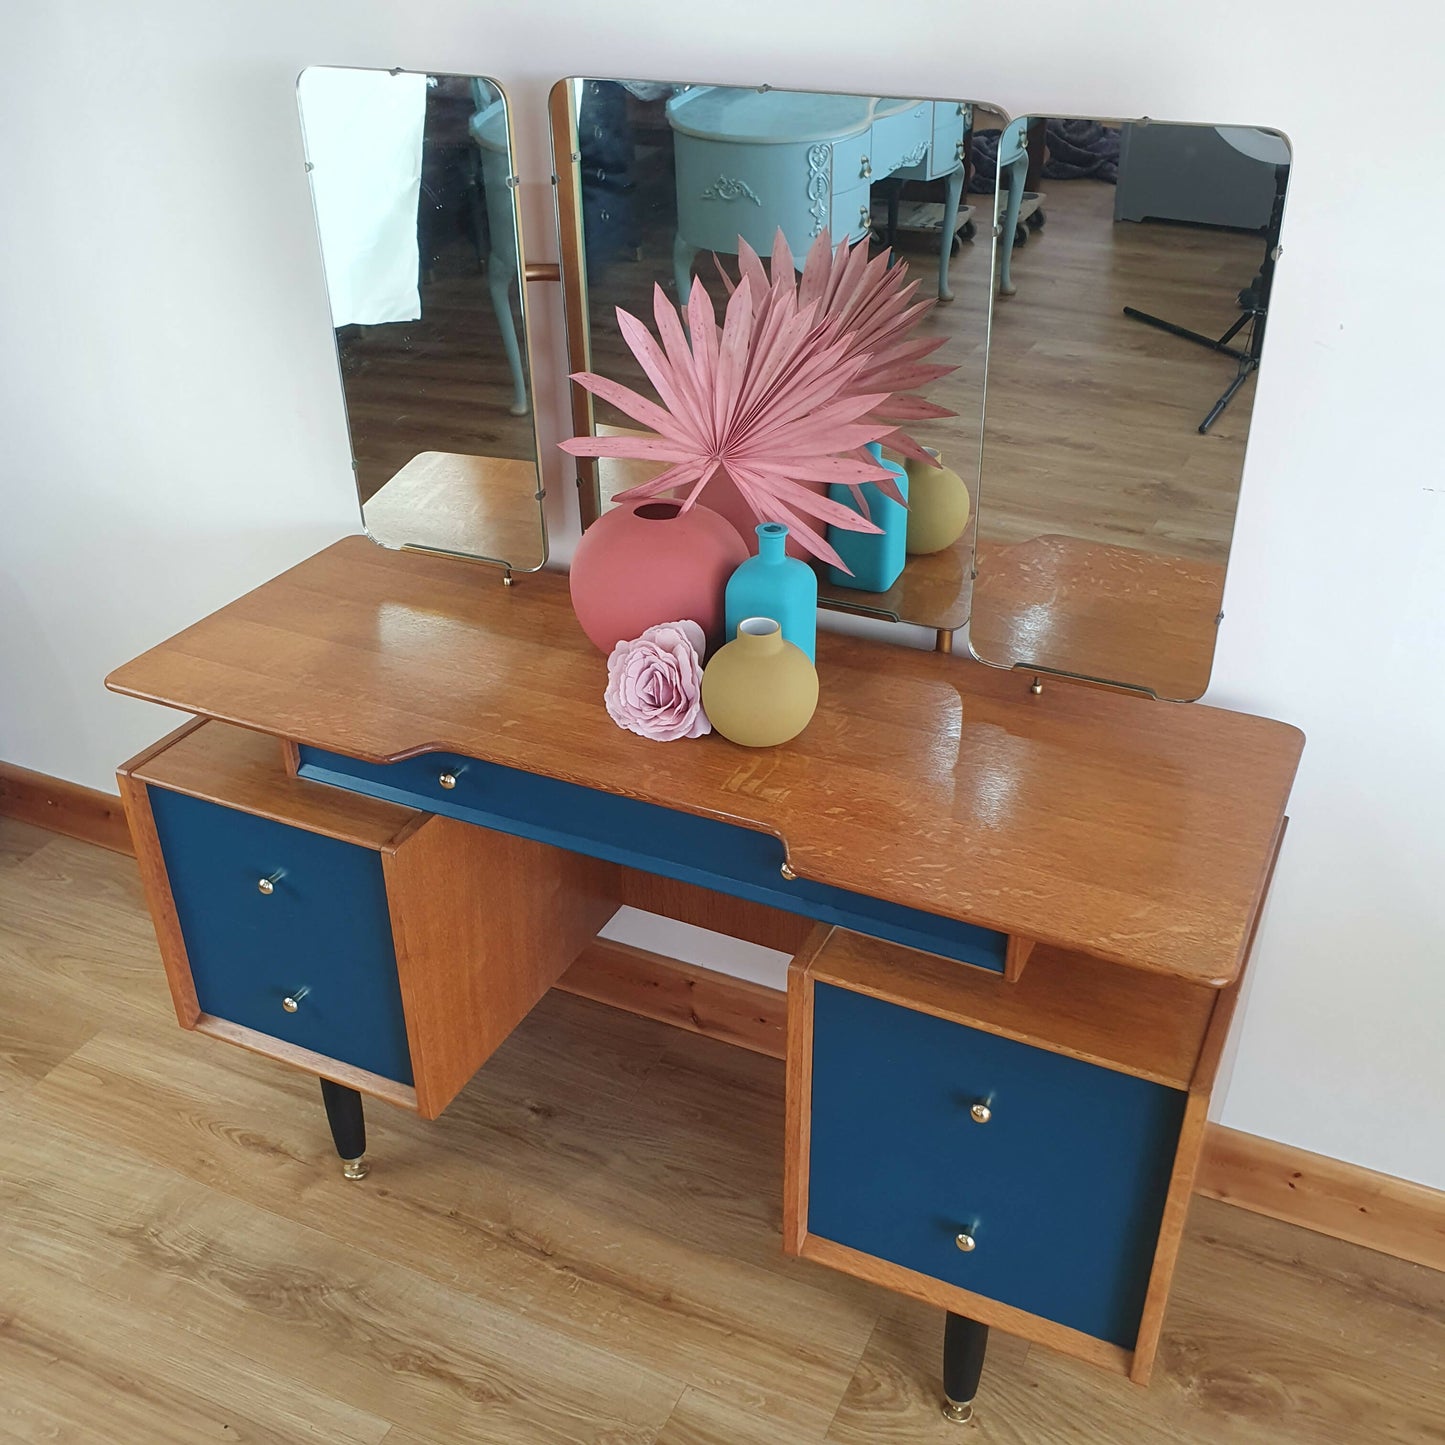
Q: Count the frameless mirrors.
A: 3